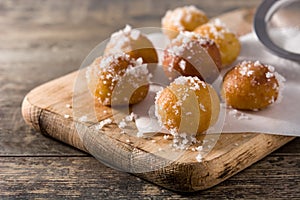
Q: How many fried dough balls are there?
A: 7